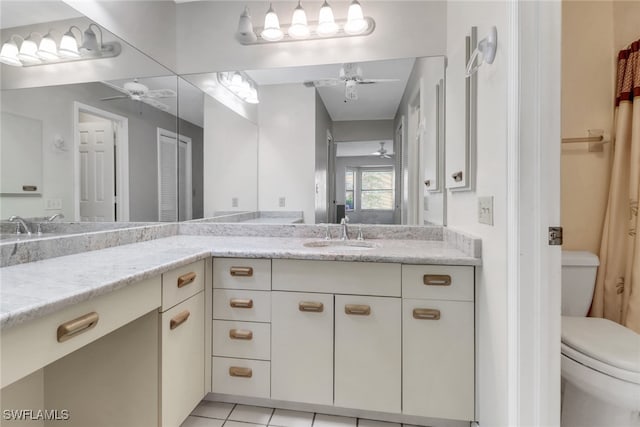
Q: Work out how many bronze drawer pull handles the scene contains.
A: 11